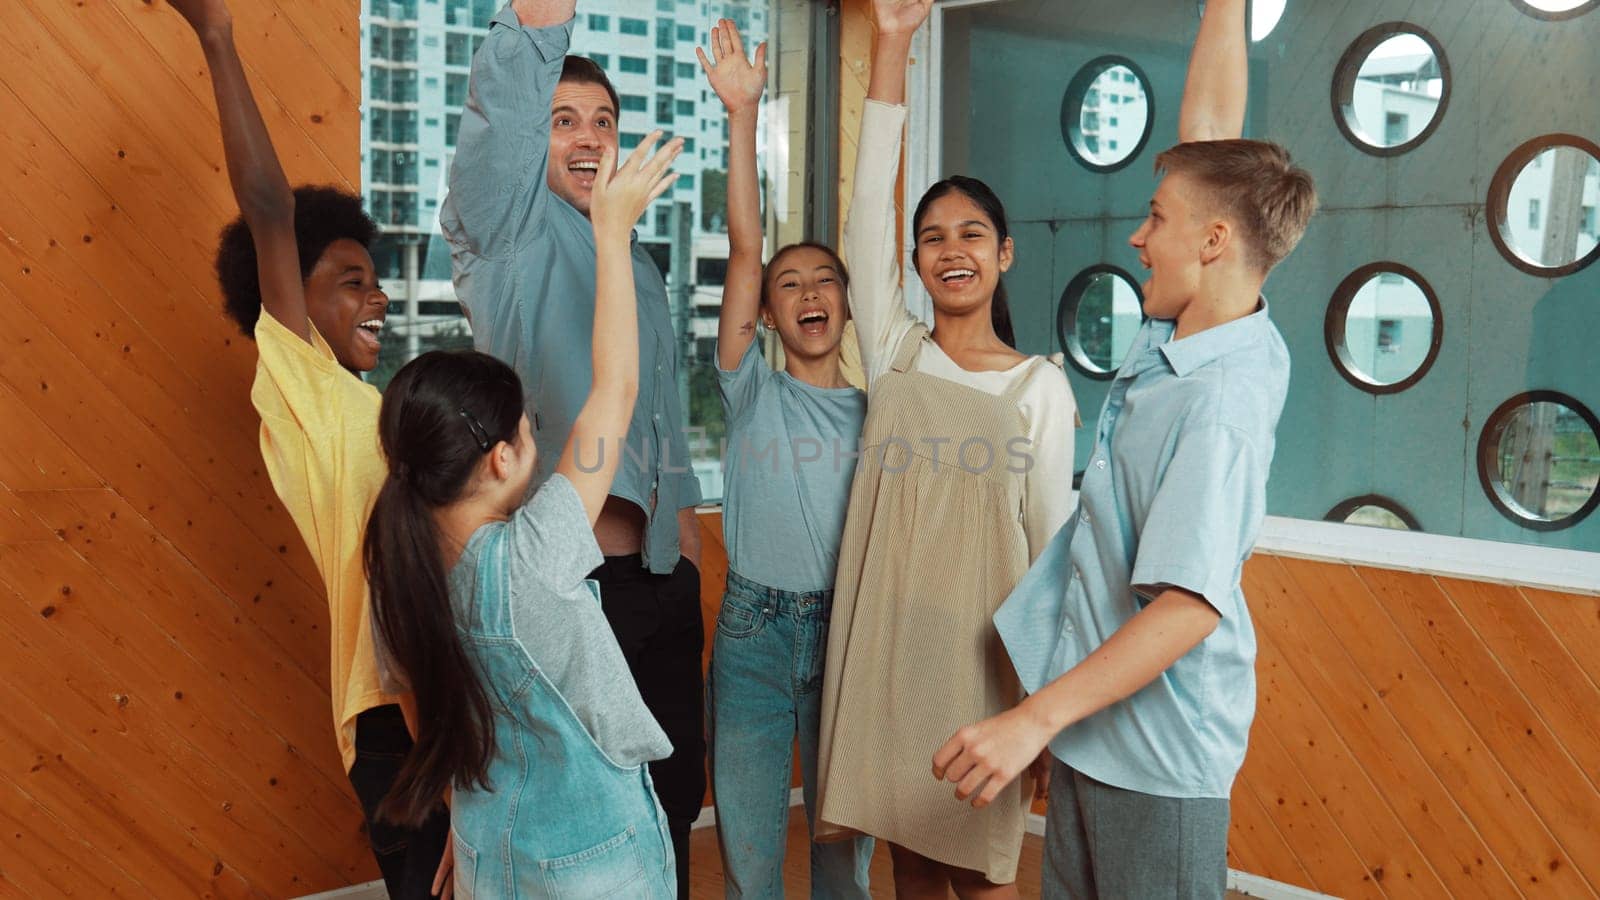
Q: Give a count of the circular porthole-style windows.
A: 9